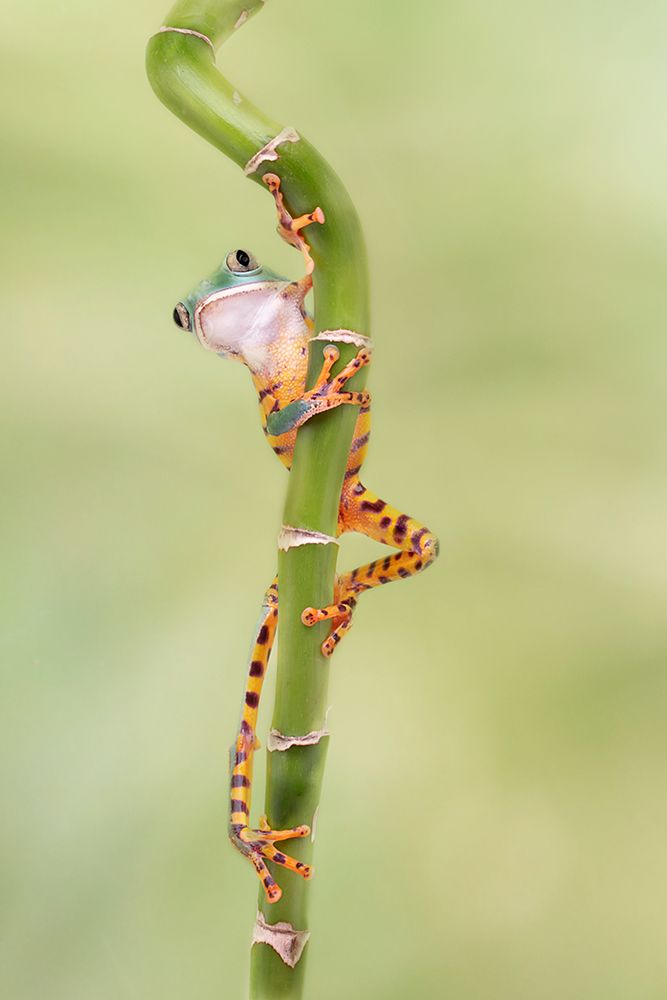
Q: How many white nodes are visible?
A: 6